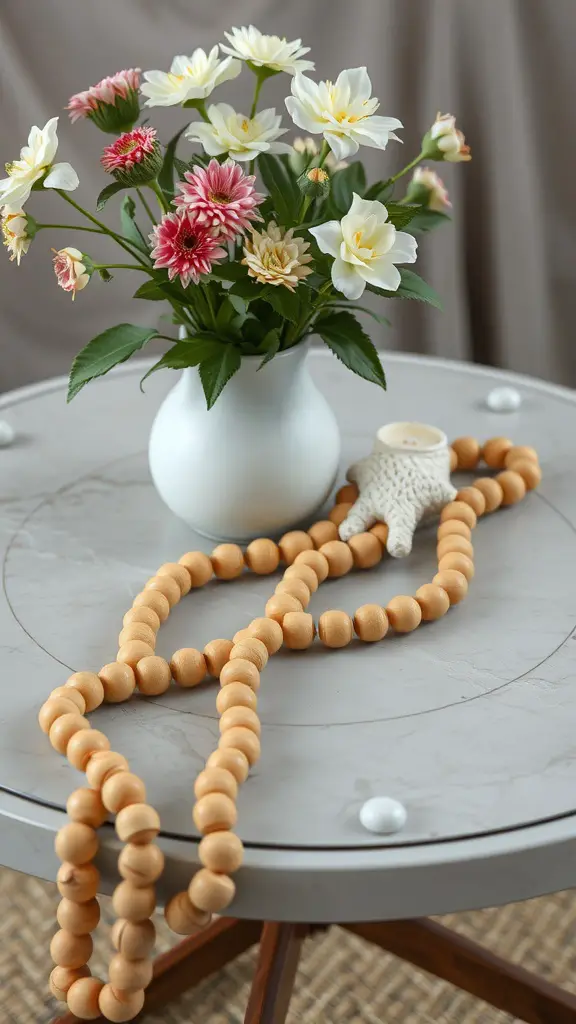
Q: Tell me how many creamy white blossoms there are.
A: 6